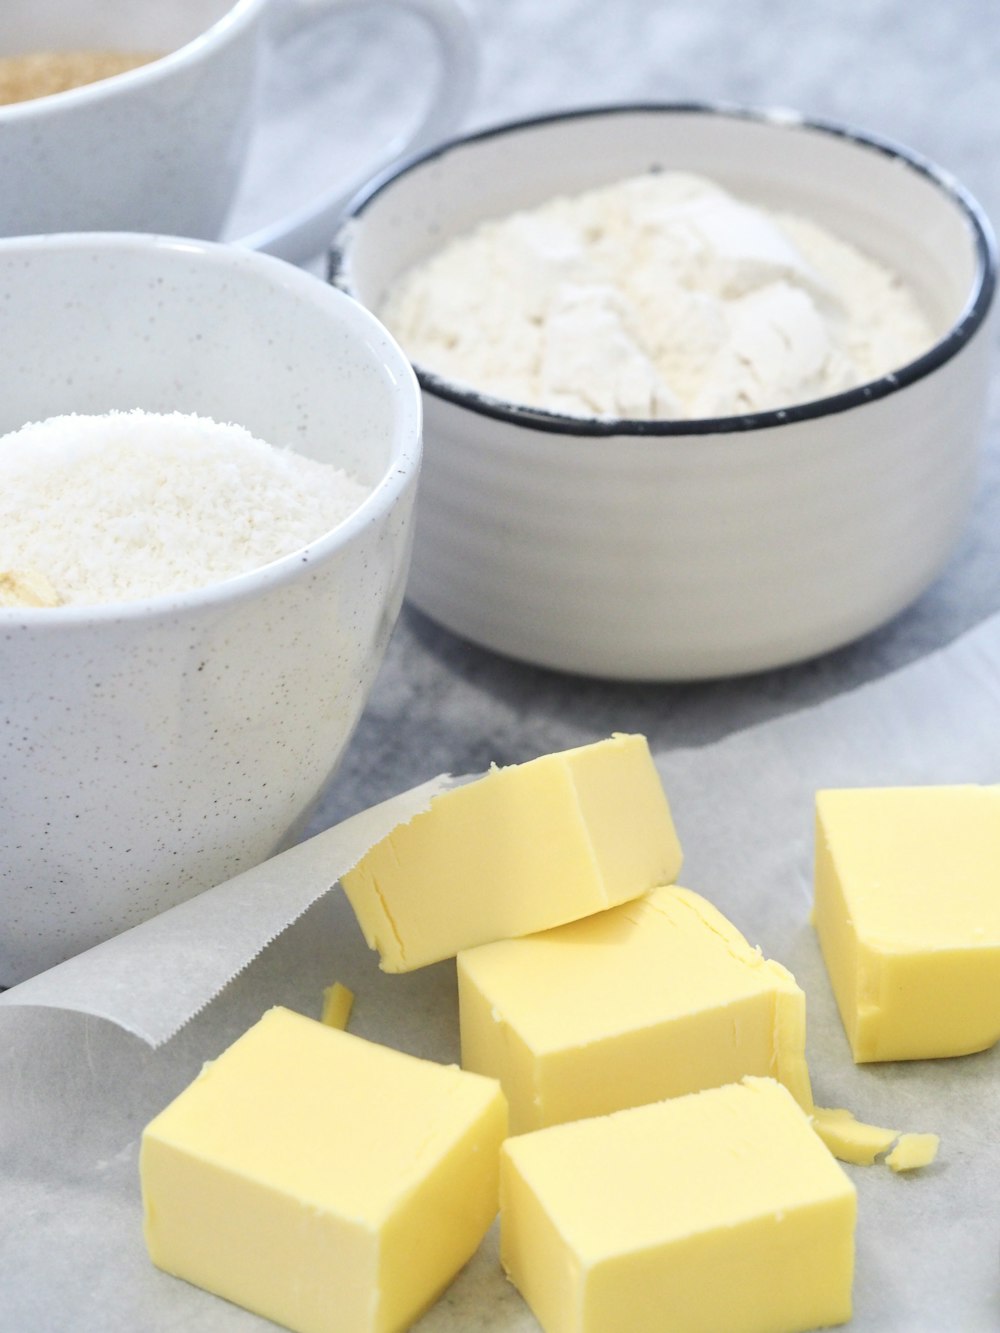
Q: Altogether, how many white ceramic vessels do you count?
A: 3